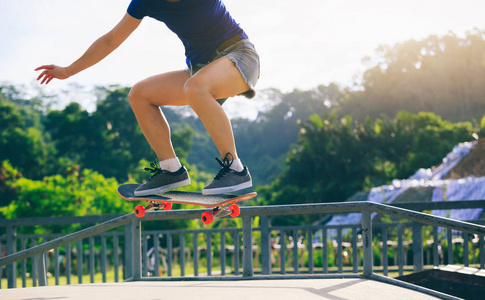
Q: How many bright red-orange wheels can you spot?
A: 4